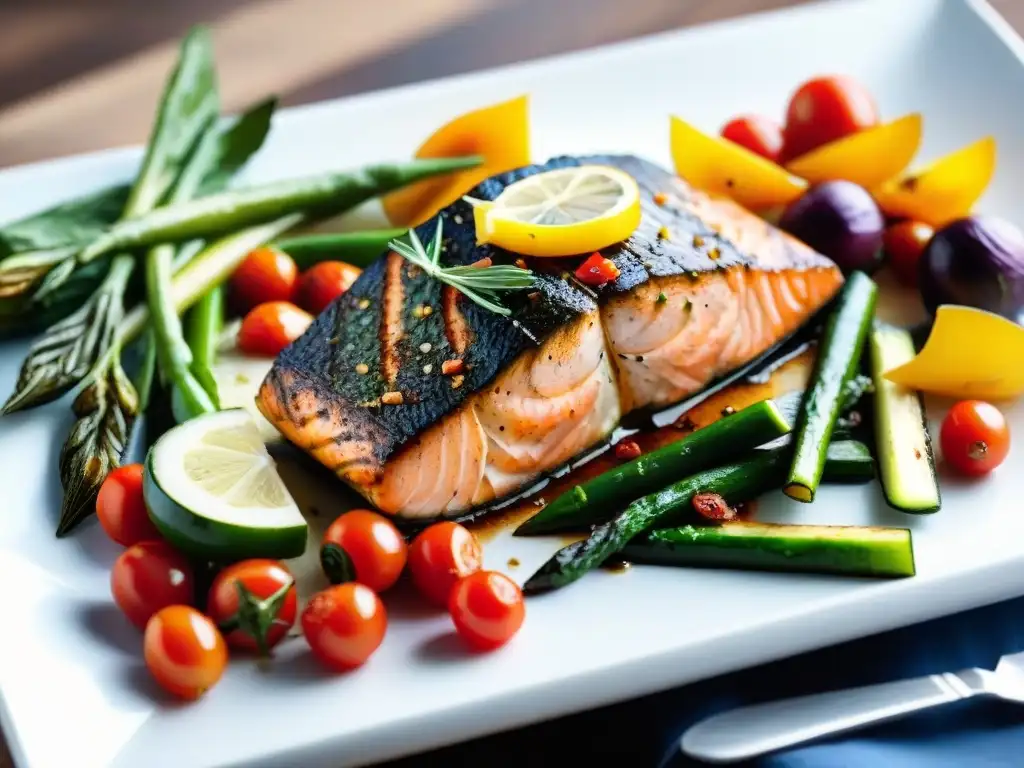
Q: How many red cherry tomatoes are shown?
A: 15